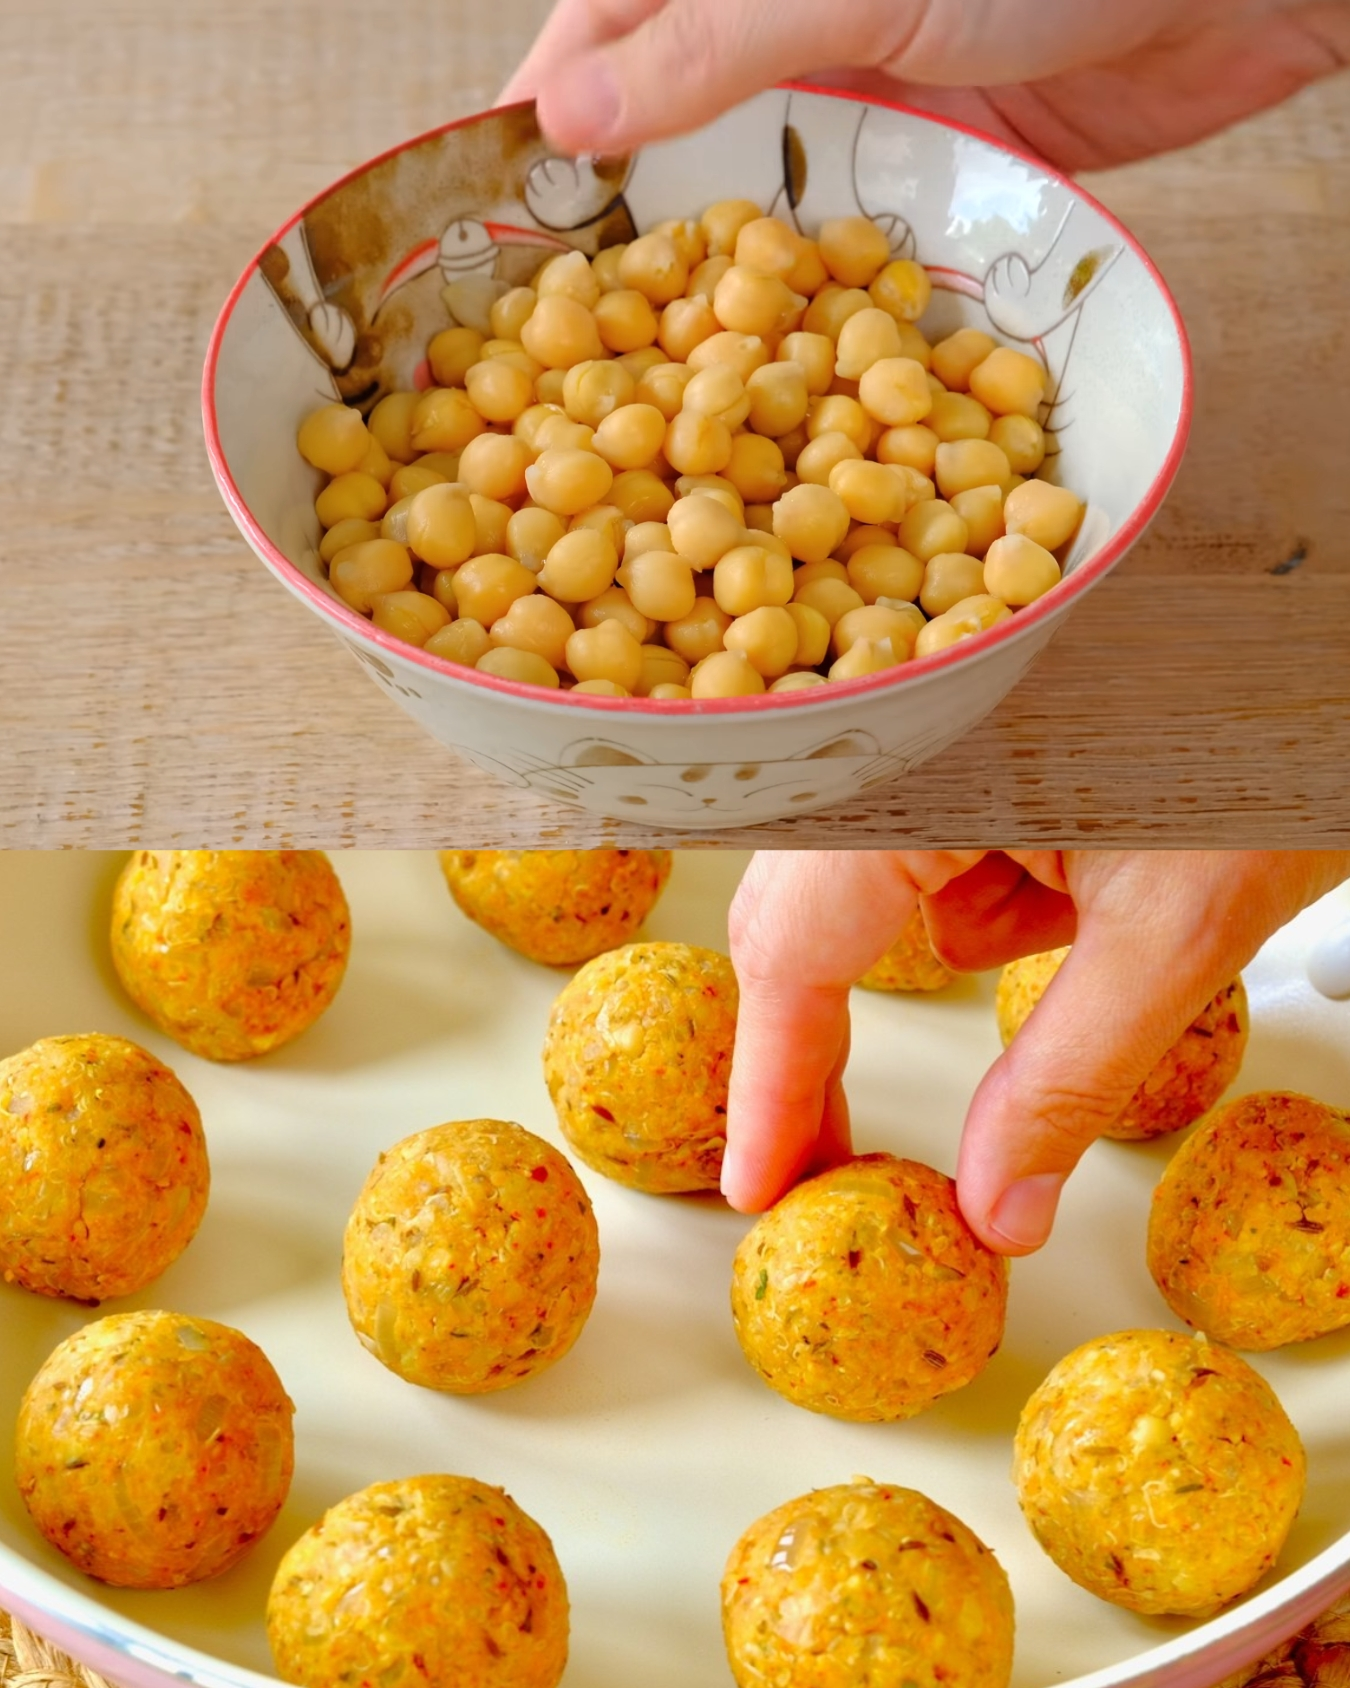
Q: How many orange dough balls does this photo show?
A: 13